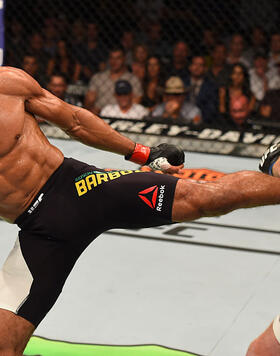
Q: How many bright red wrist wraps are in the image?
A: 1